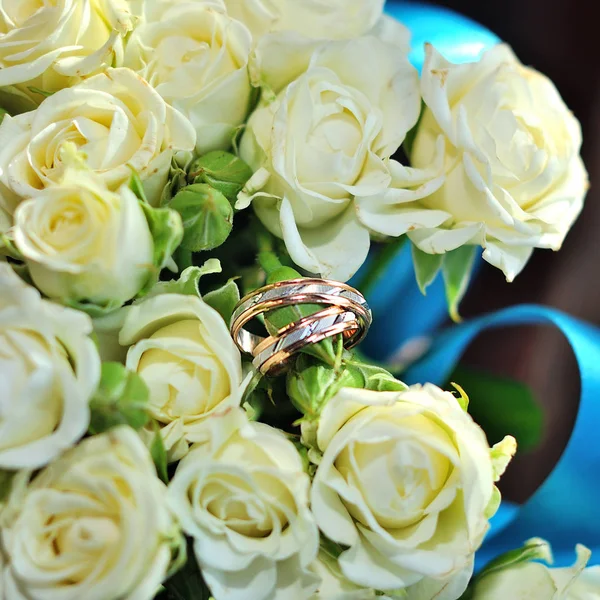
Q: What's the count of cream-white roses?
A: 13